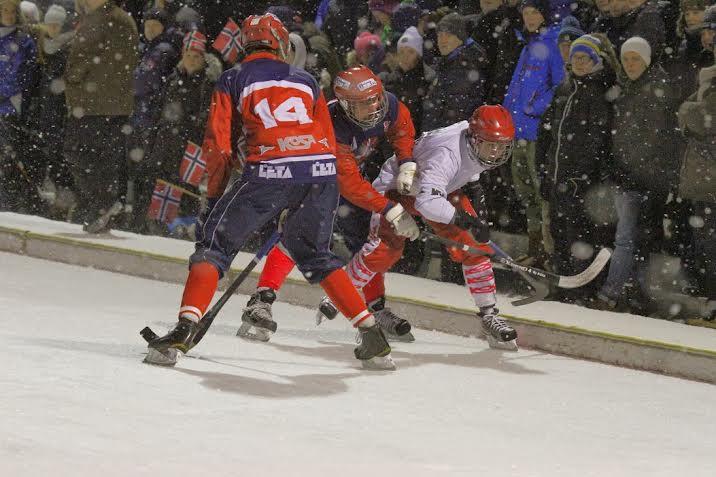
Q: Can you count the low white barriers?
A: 1